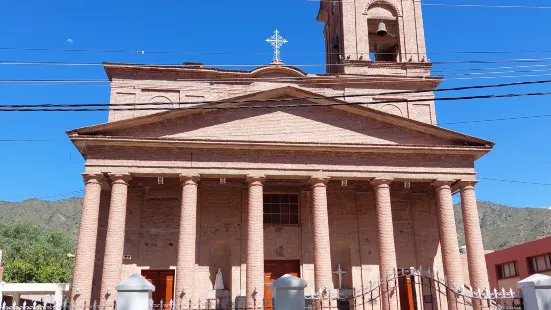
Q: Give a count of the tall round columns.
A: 8